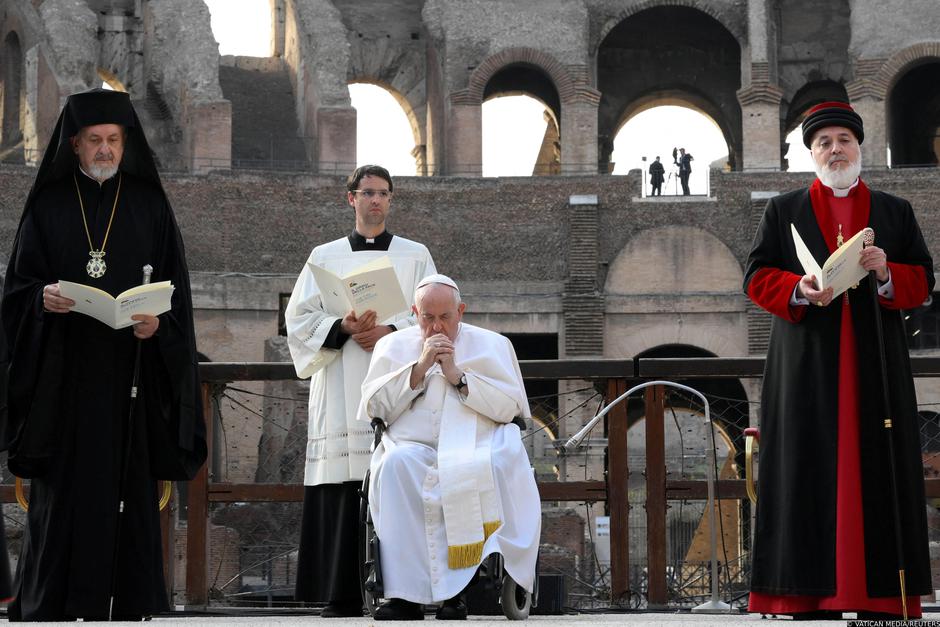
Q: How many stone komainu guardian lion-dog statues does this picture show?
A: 0